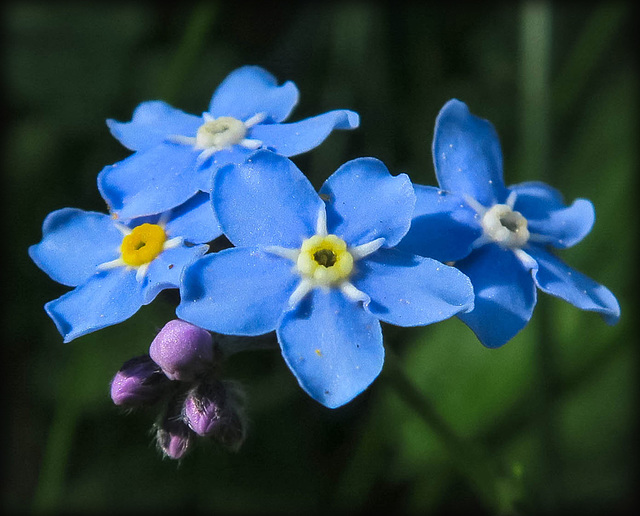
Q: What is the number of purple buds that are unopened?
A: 4